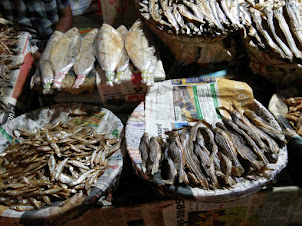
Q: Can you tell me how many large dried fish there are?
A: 6